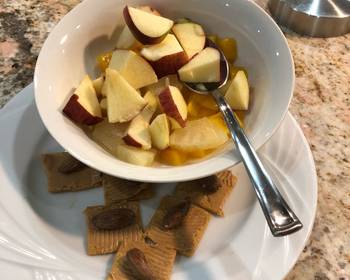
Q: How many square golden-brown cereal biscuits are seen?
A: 6